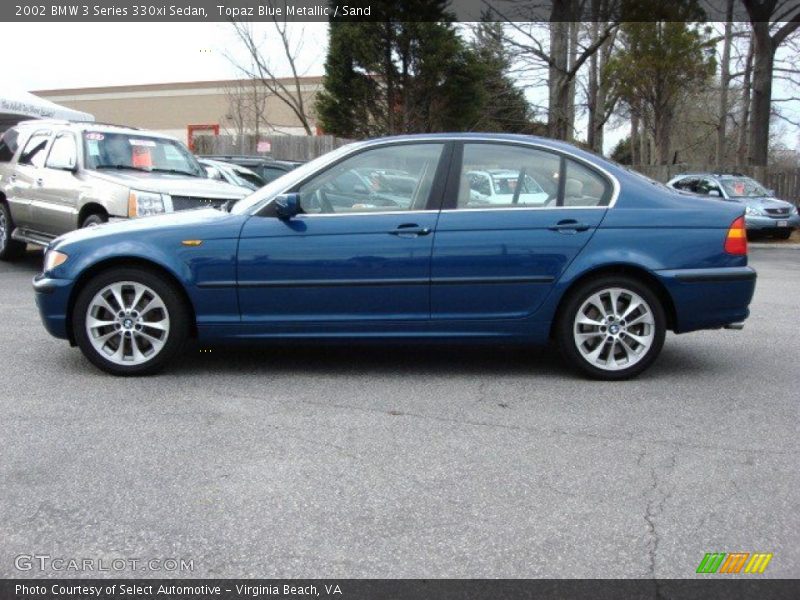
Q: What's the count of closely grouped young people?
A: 0